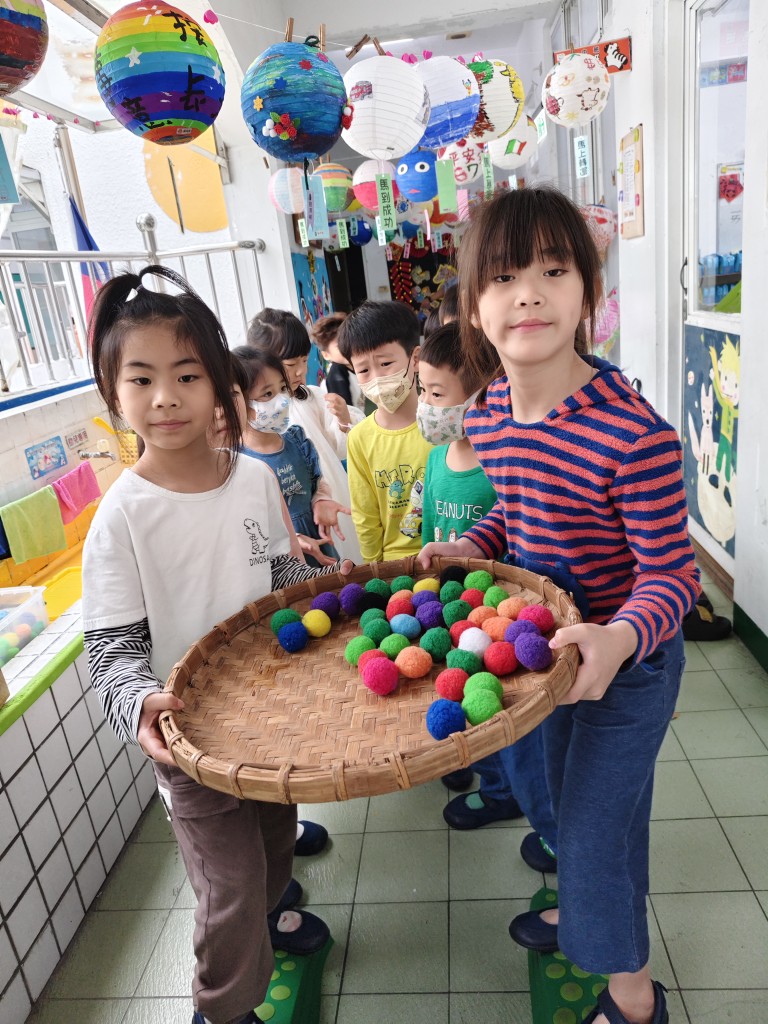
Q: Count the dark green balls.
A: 9